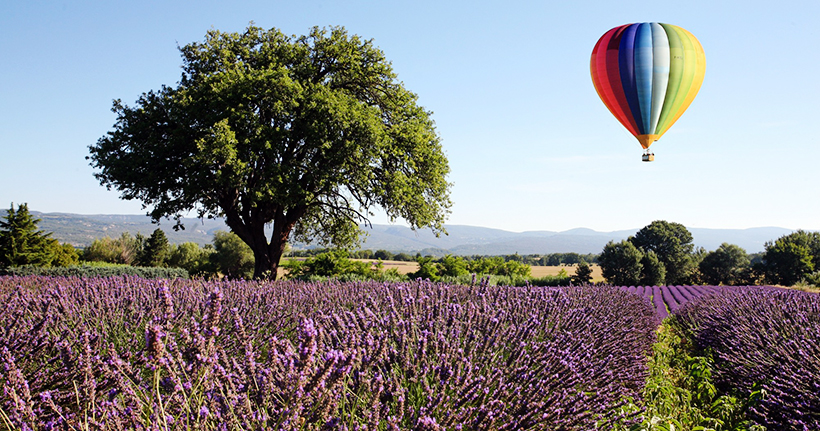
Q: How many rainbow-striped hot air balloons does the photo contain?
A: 1